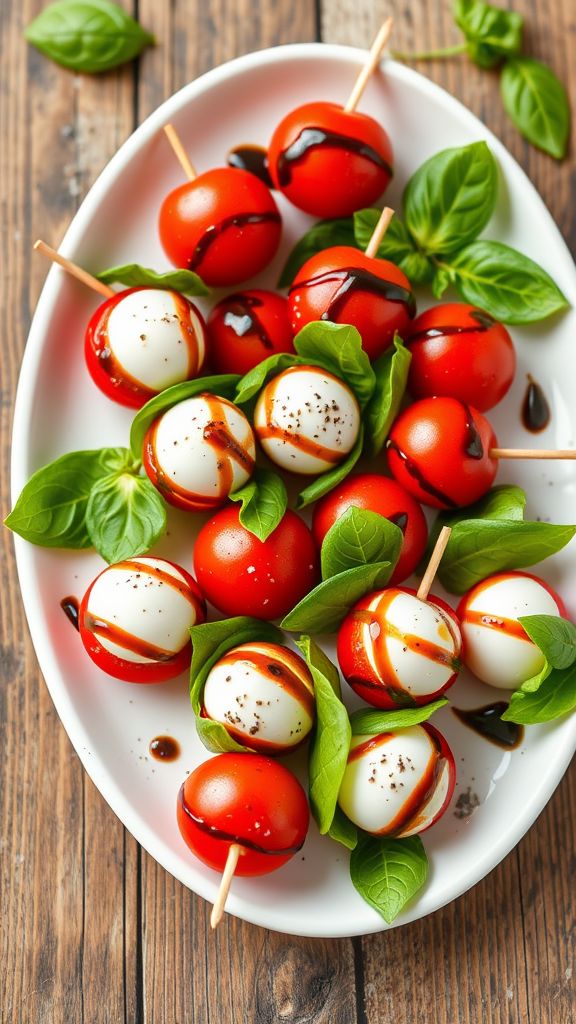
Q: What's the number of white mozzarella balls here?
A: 8